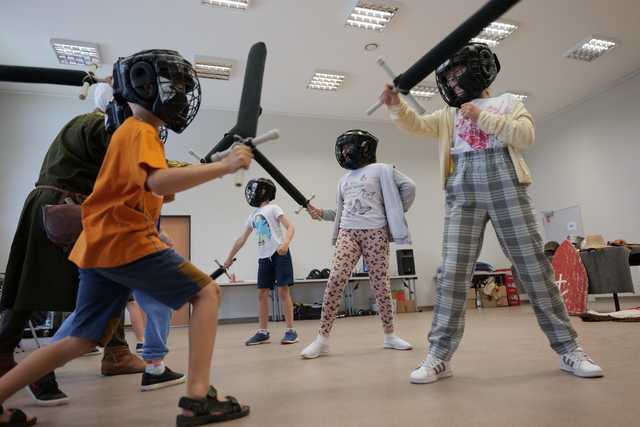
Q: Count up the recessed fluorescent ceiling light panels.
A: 9